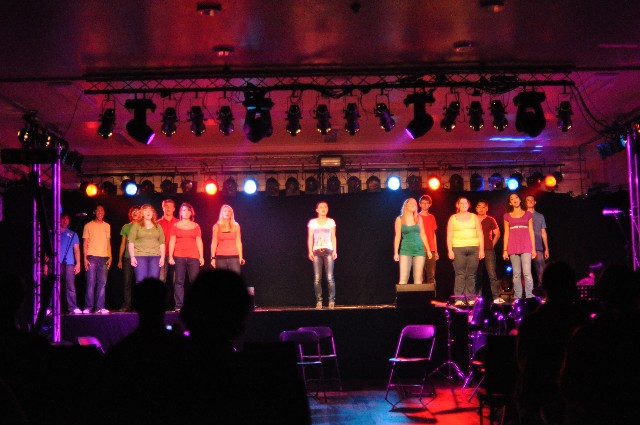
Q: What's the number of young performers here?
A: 14